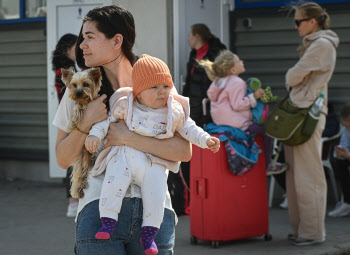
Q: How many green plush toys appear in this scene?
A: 1